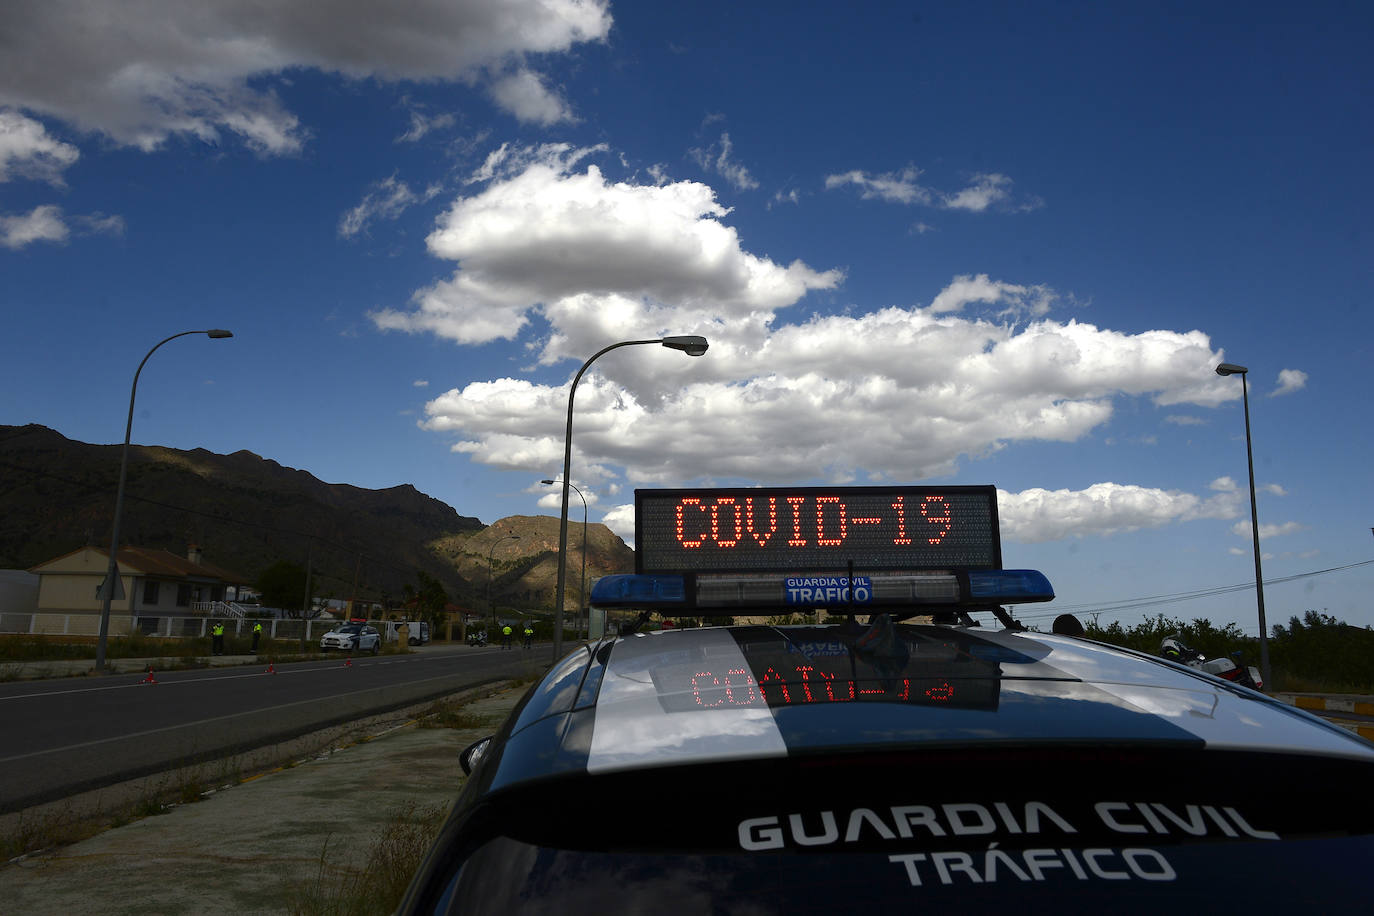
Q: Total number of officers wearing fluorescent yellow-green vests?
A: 4